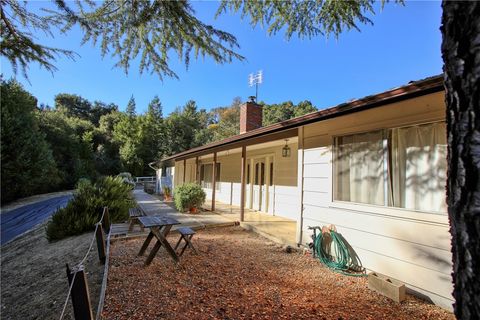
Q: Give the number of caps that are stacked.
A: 0